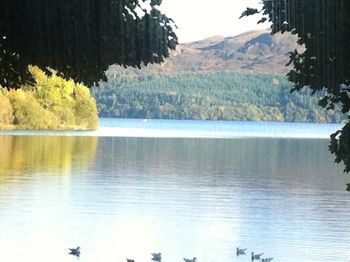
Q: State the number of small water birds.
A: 7